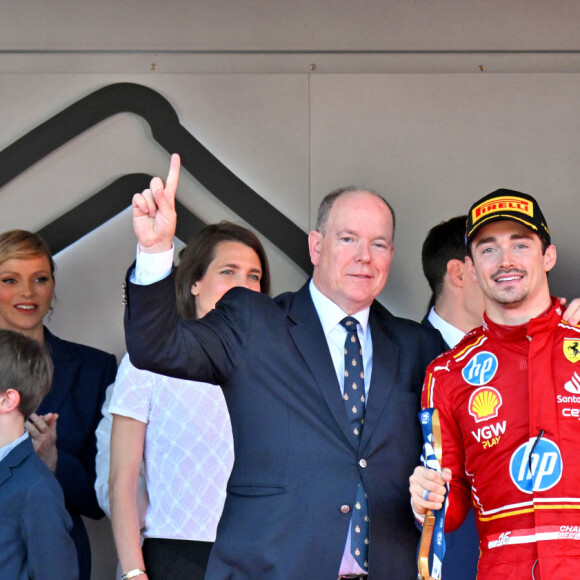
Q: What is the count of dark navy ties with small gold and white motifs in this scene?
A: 1